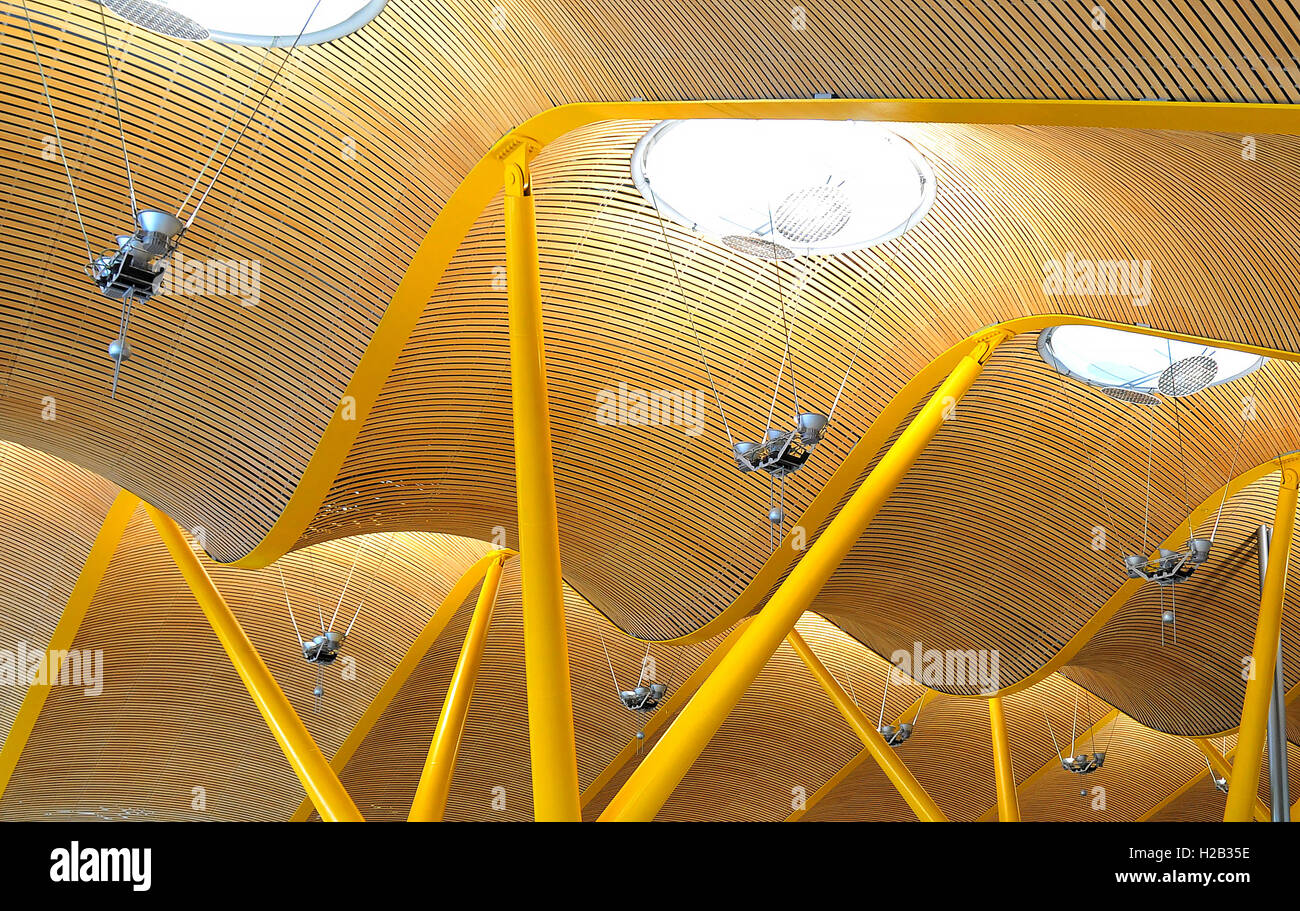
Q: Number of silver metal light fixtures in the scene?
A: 8